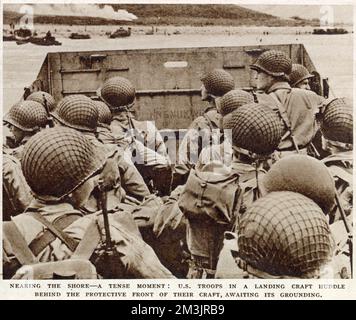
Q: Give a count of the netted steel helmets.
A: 13